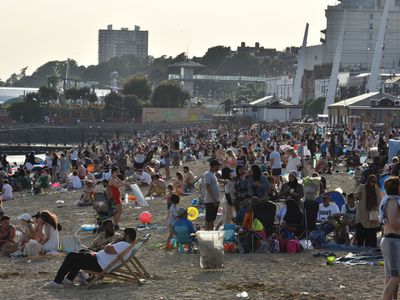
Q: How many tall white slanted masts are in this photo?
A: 3